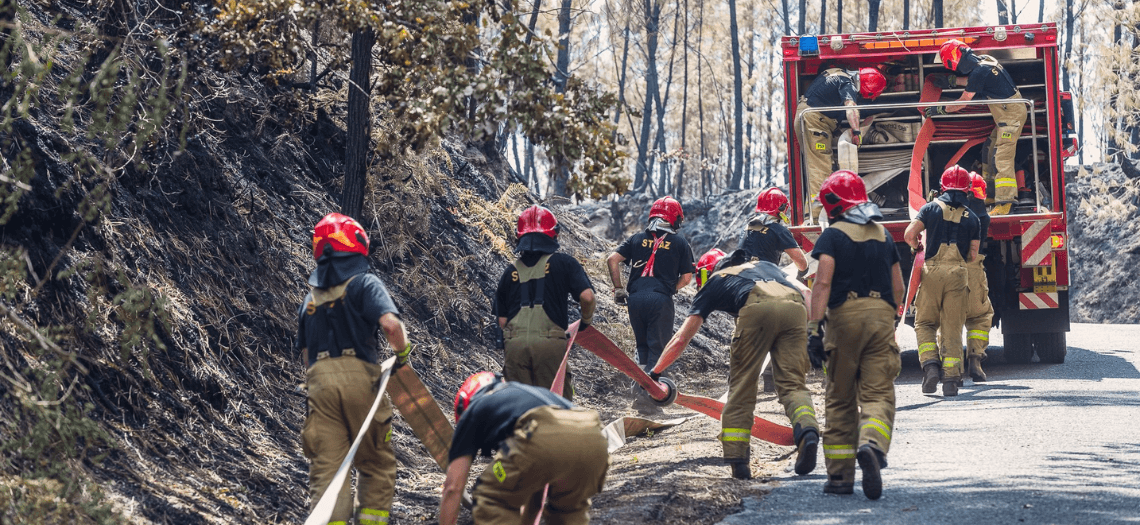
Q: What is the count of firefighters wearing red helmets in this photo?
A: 11